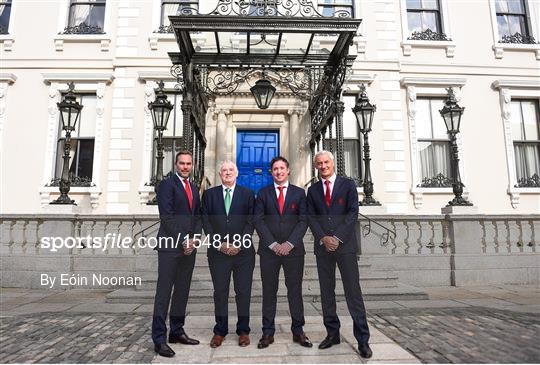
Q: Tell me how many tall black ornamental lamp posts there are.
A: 4